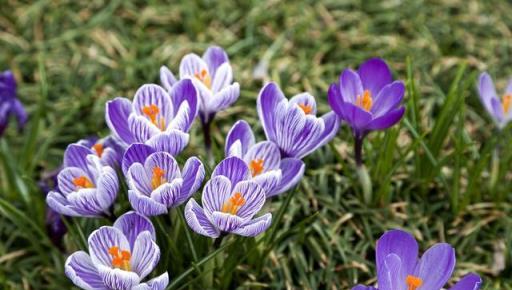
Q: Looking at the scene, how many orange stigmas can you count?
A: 12